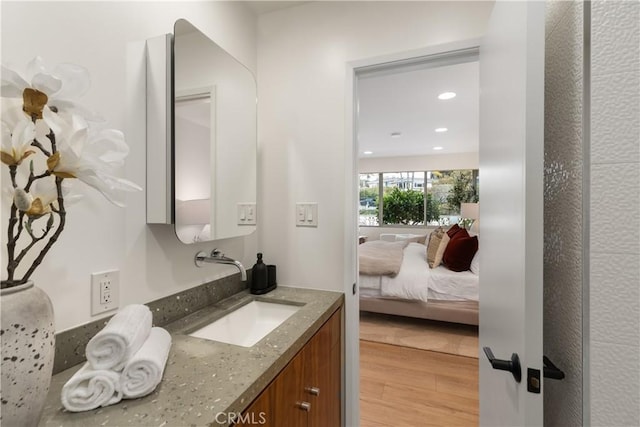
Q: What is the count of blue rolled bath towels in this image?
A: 0